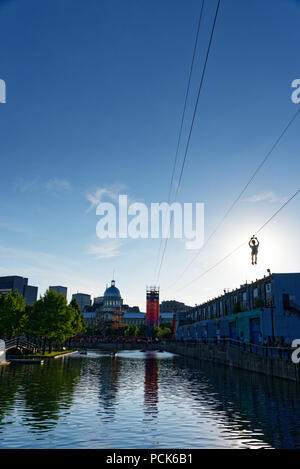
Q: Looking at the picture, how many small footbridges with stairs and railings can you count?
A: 1